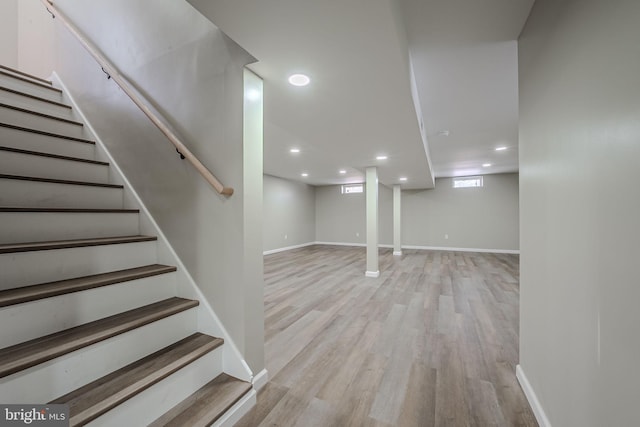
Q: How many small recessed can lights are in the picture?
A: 8